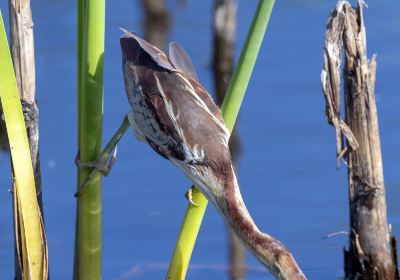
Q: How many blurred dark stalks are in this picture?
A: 2